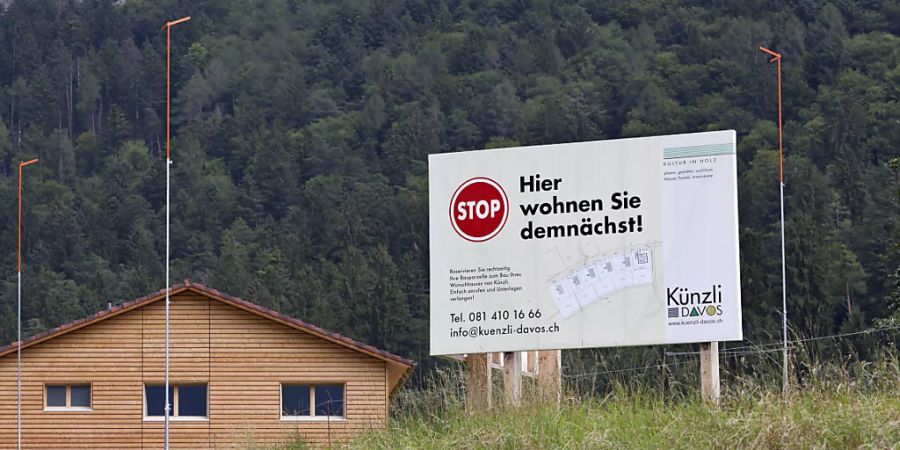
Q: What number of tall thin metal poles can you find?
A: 3